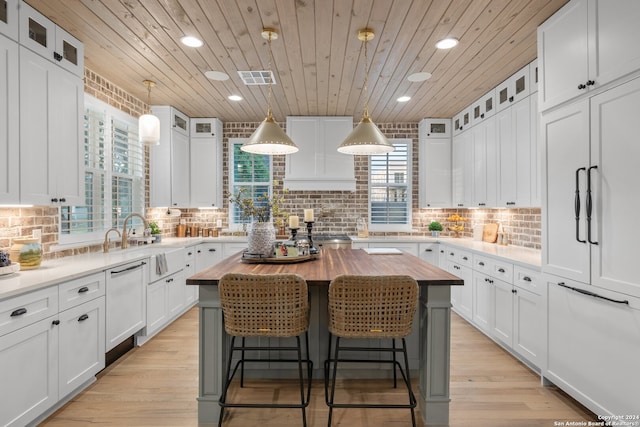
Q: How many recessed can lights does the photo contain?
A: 4